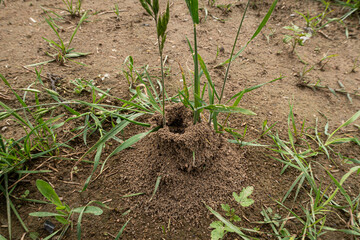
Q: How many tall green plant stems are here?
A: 3